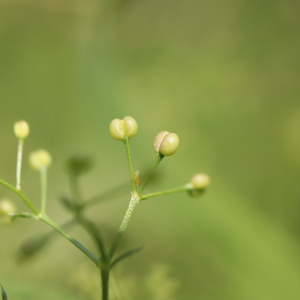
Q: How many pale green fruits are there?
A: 6